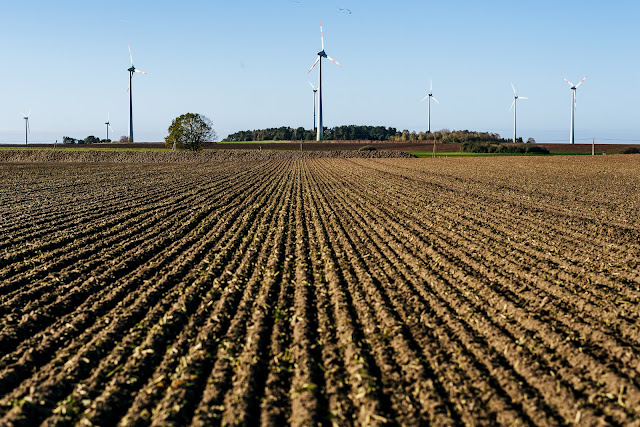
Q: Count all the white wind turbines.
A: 8